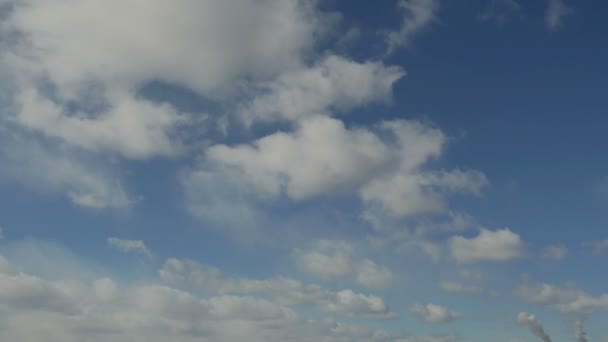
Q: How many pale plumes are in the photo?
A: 2